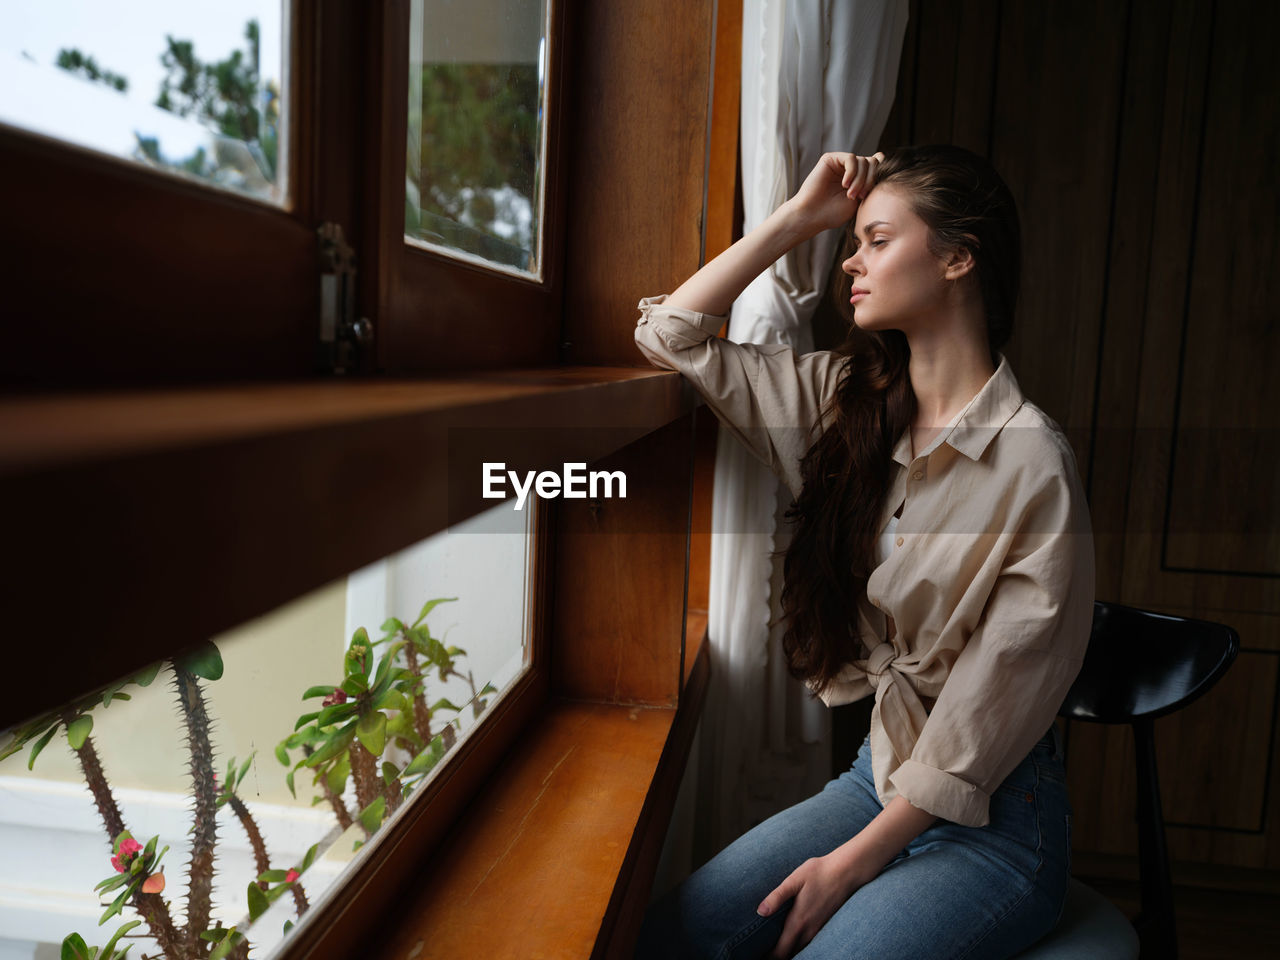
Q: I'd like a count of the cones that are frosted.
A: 0